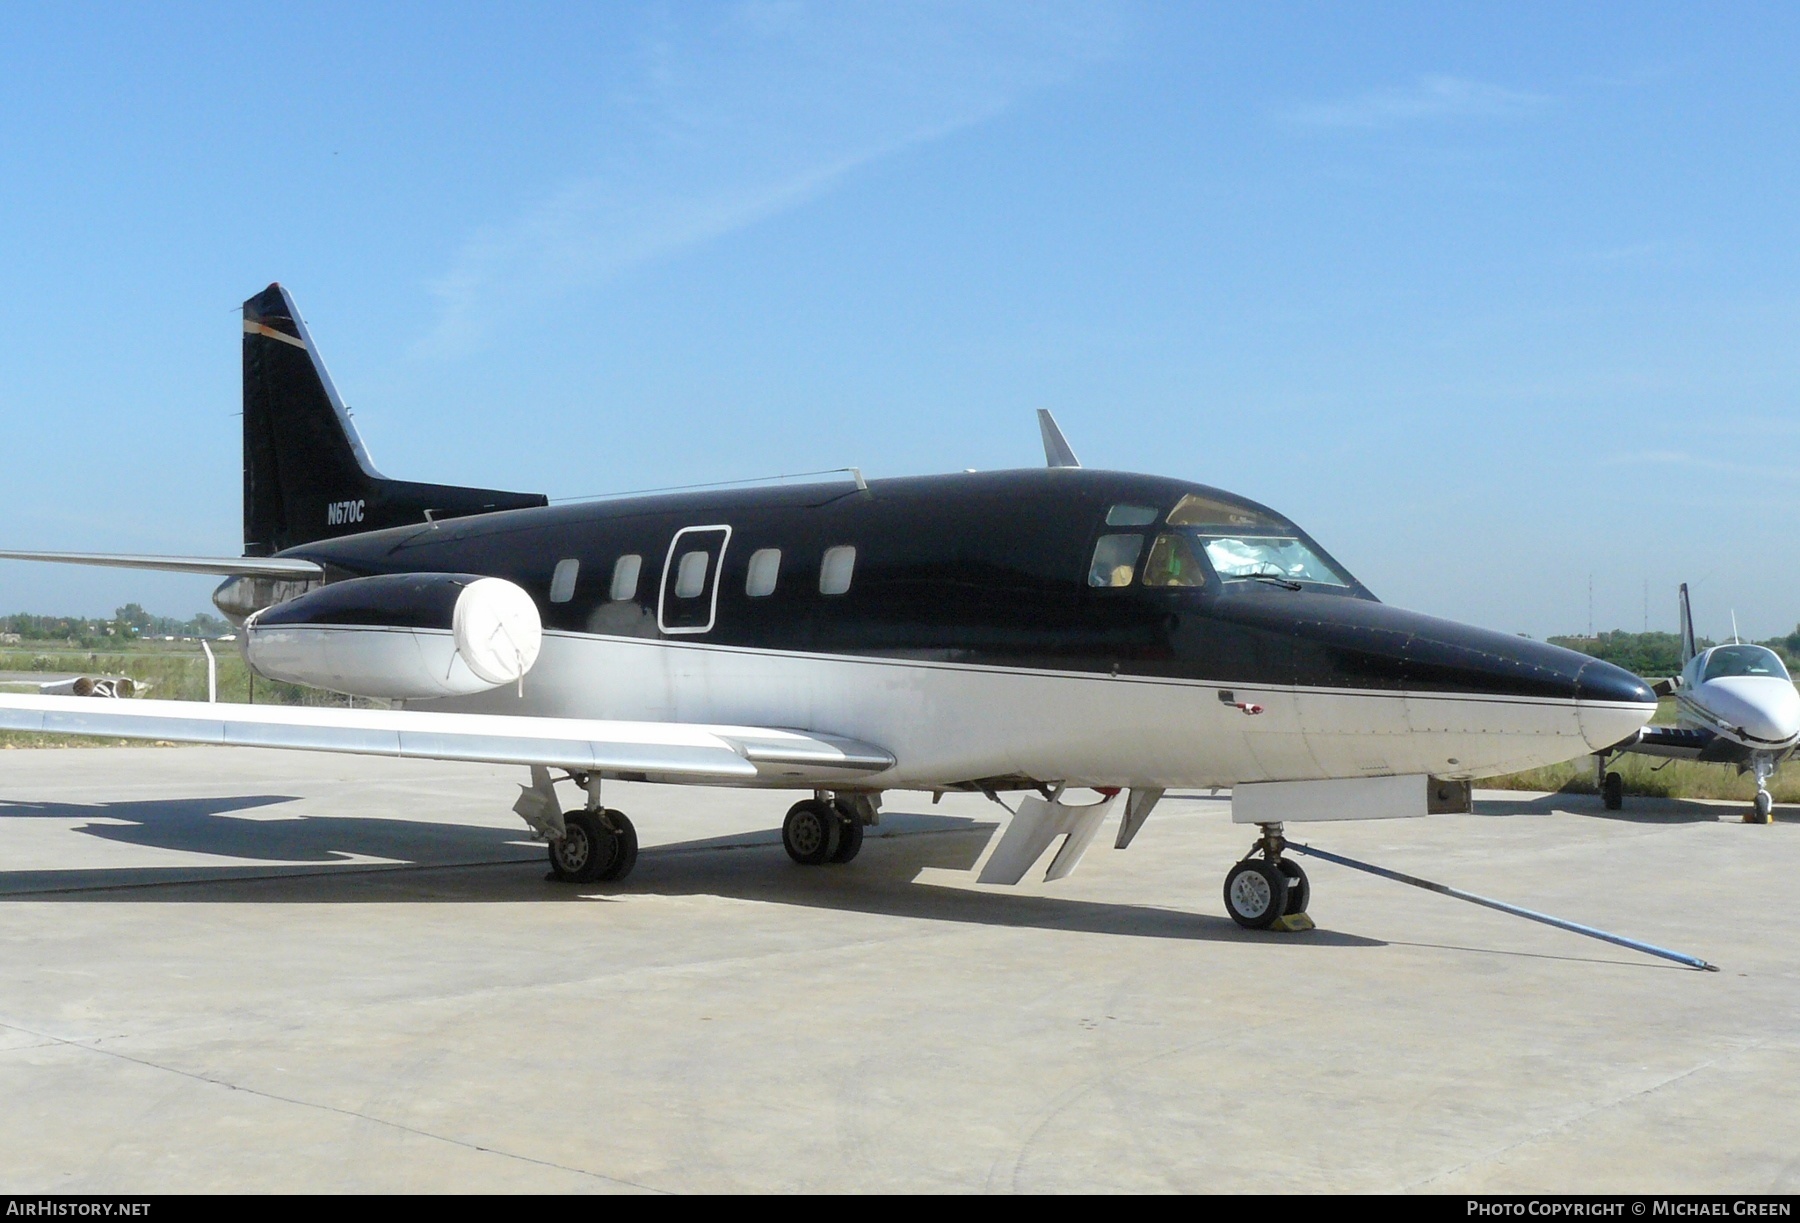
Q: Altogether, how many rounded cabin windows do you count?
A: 5